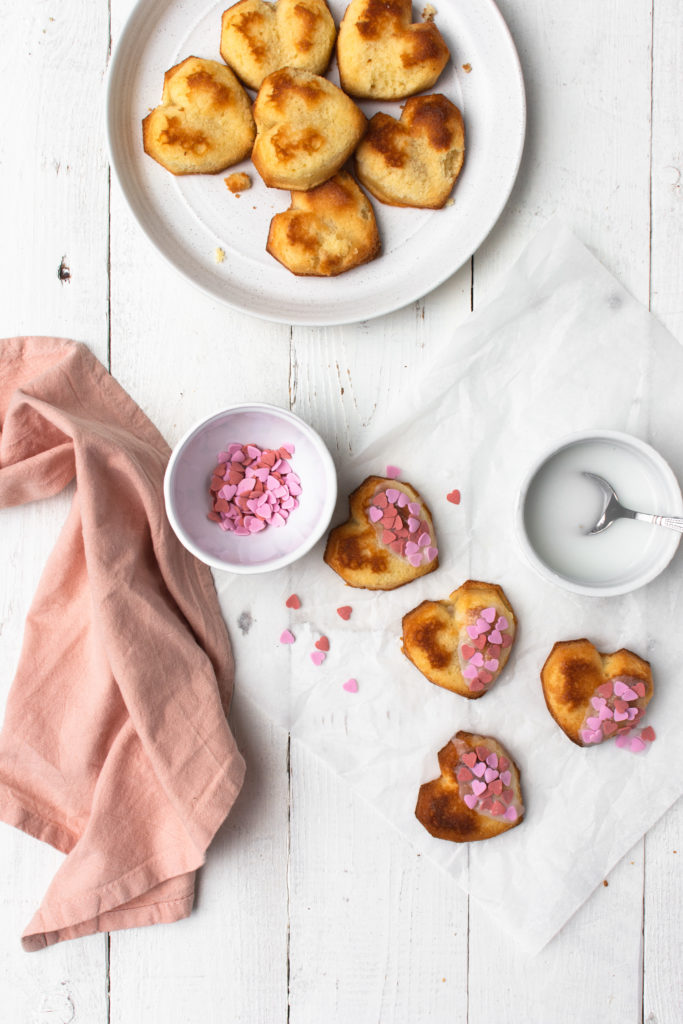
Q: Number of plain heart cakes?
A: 6